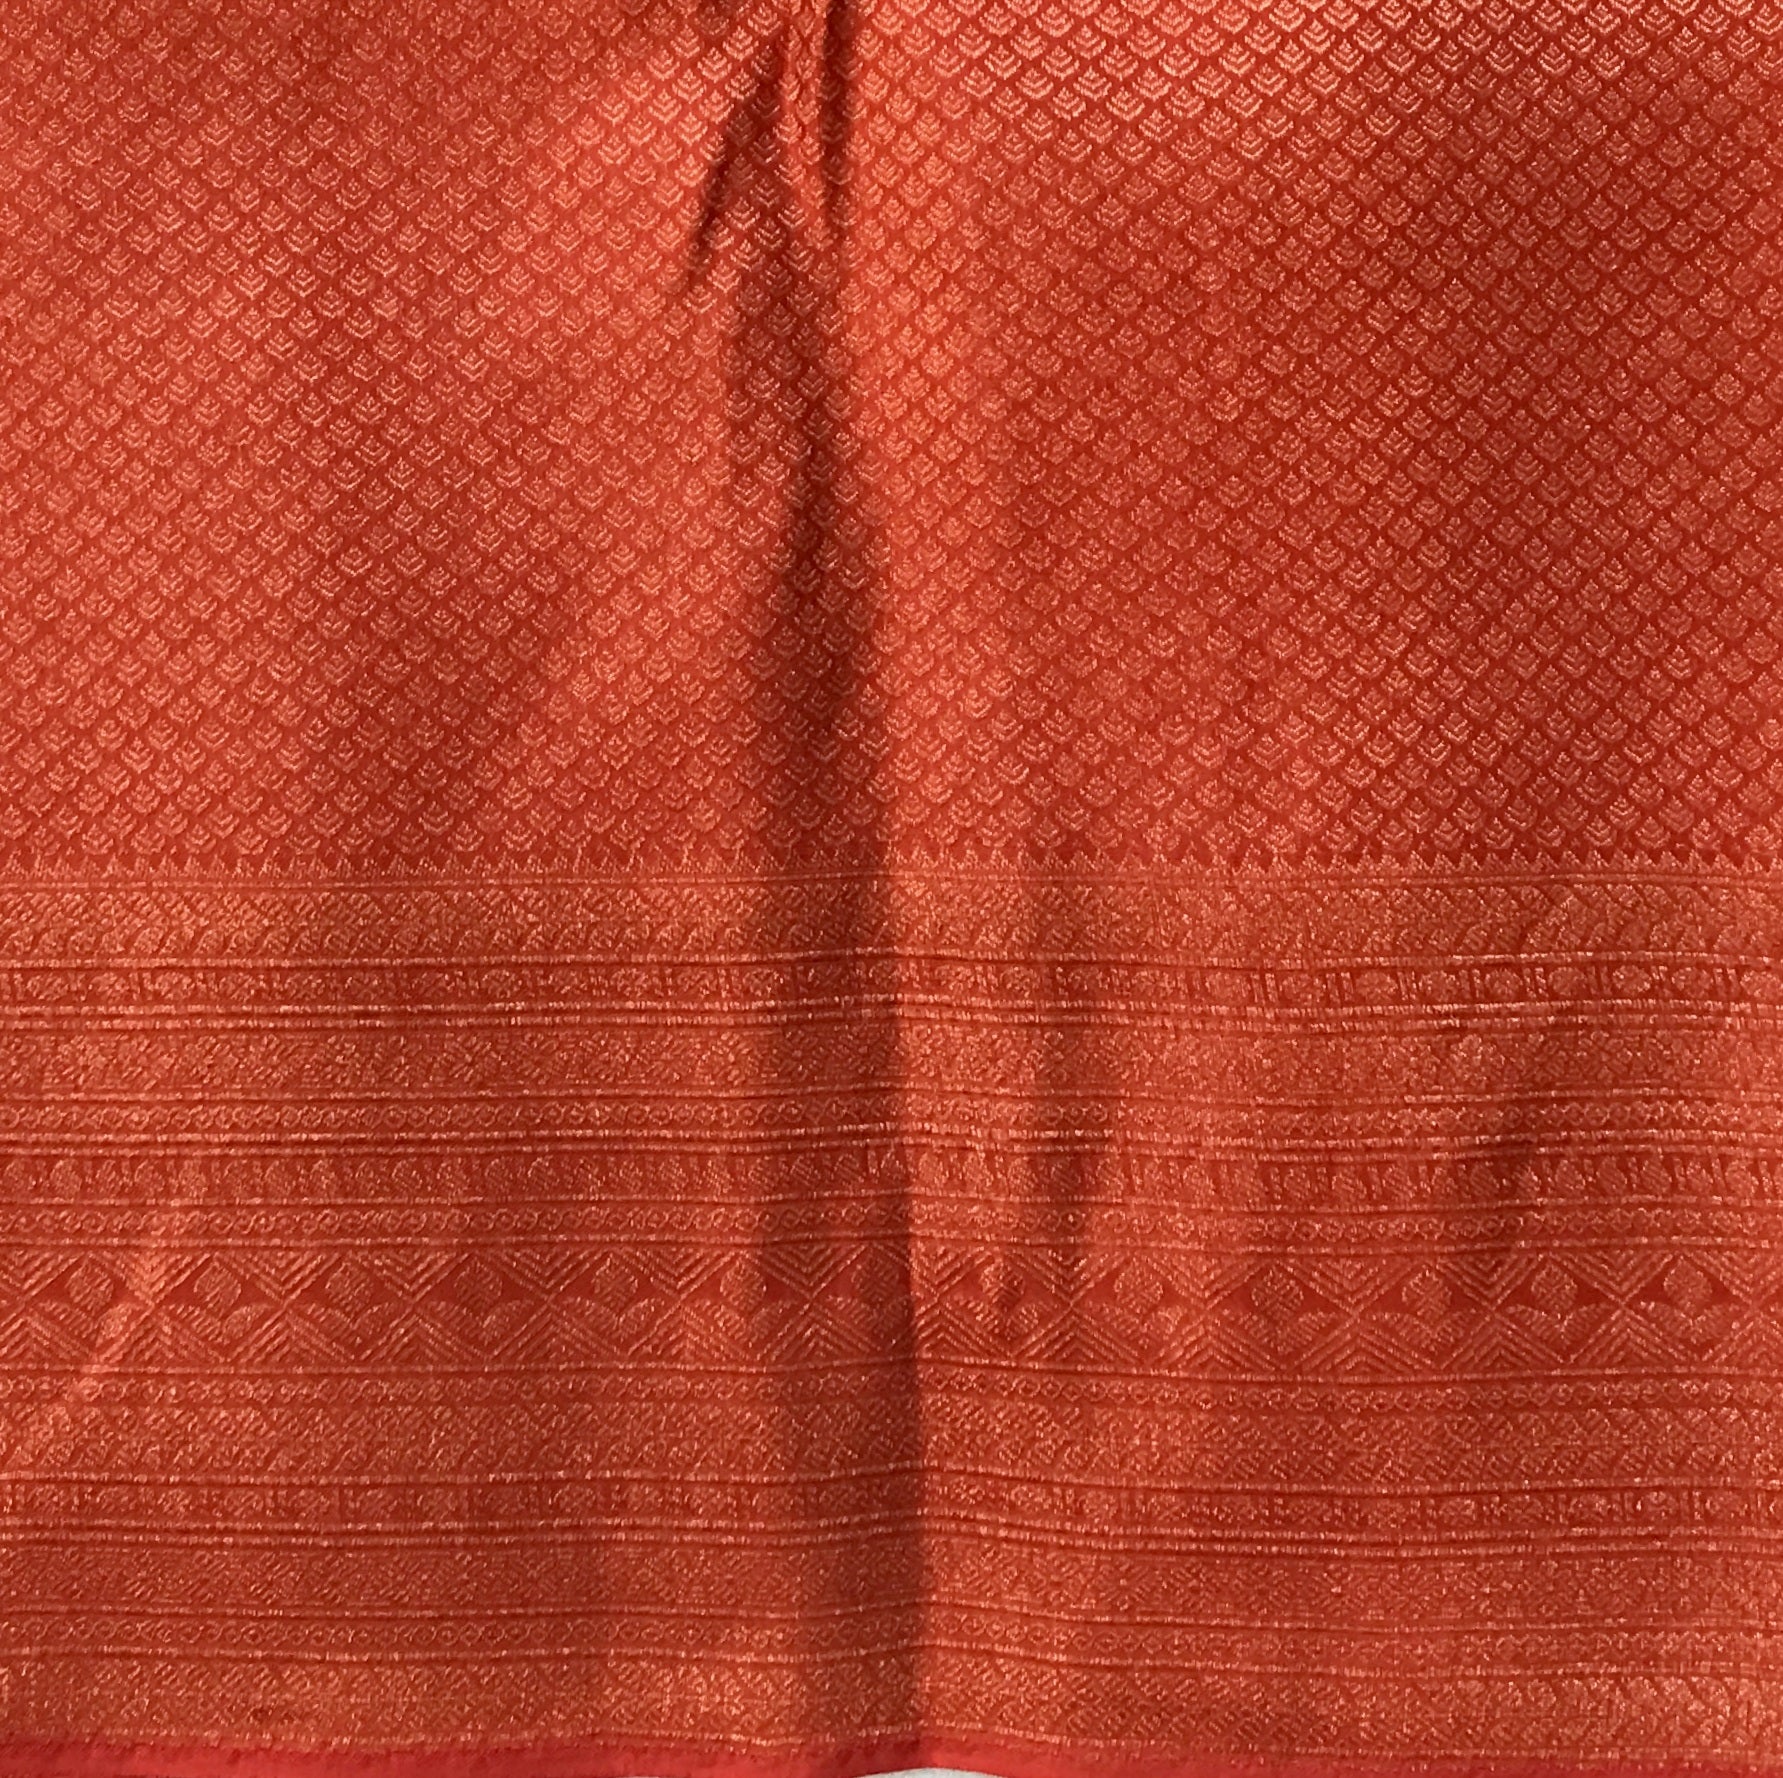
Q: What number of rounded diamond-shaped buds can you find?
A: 13